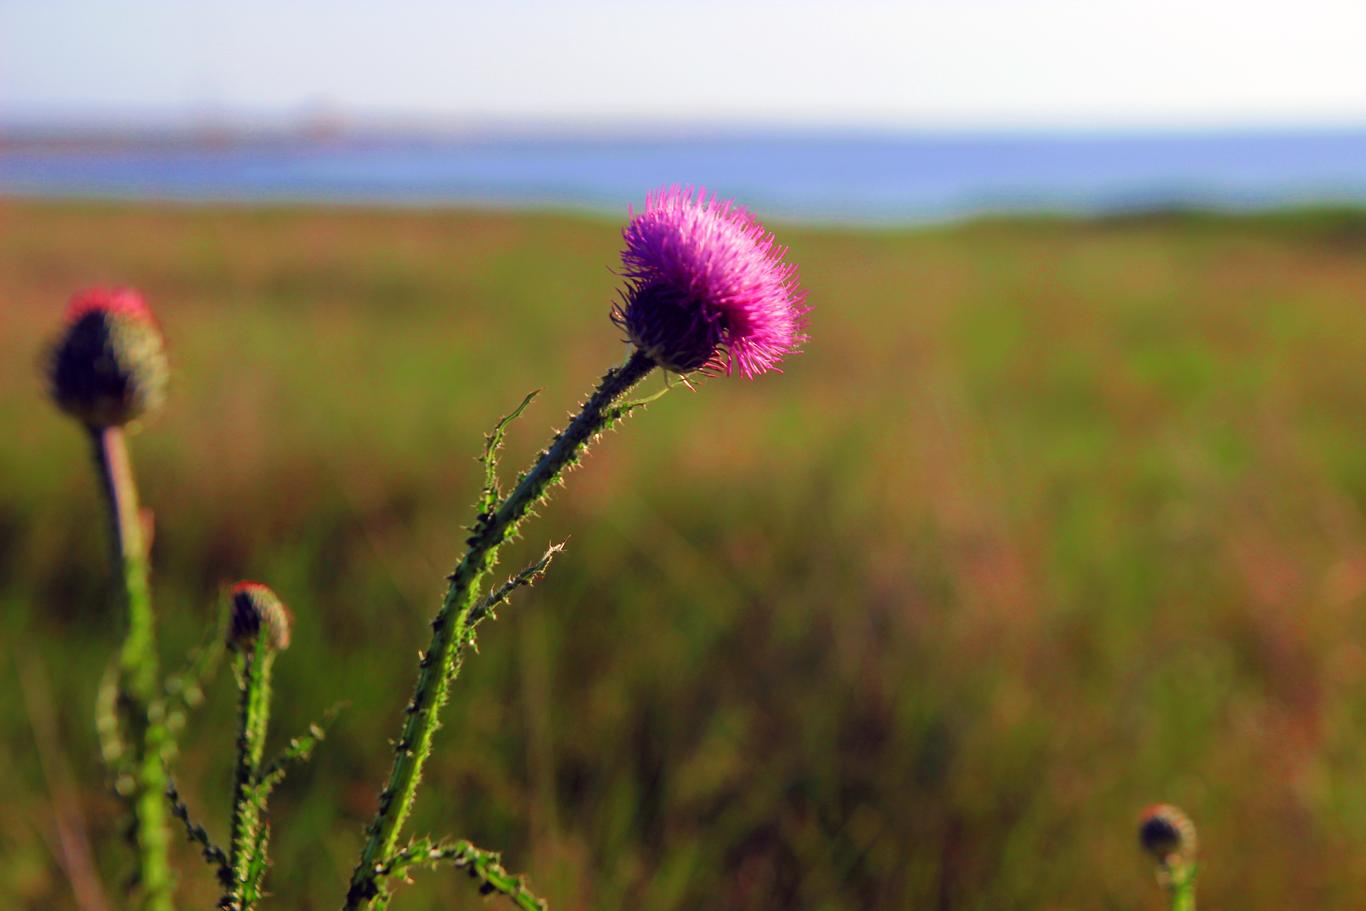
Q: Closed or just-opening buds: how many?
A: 3